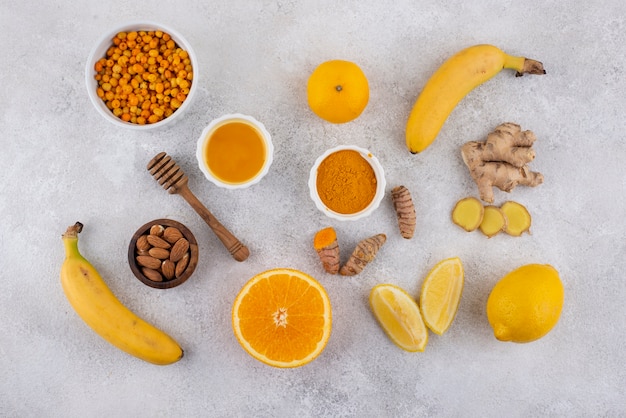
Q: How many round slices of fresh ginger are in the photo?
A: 3